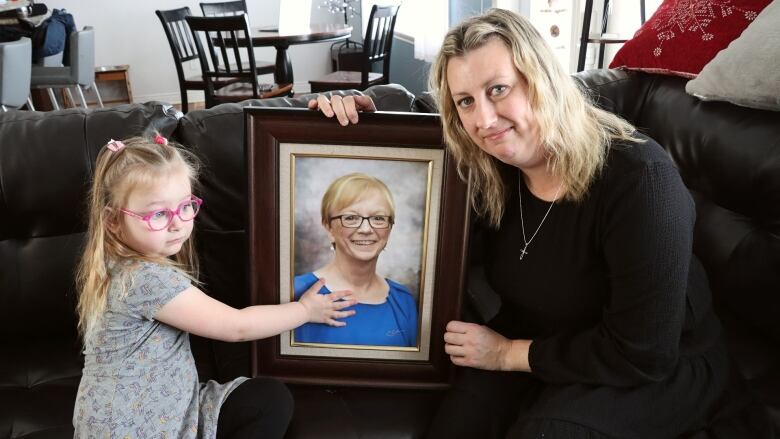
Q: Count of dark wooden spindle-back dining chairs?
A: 4